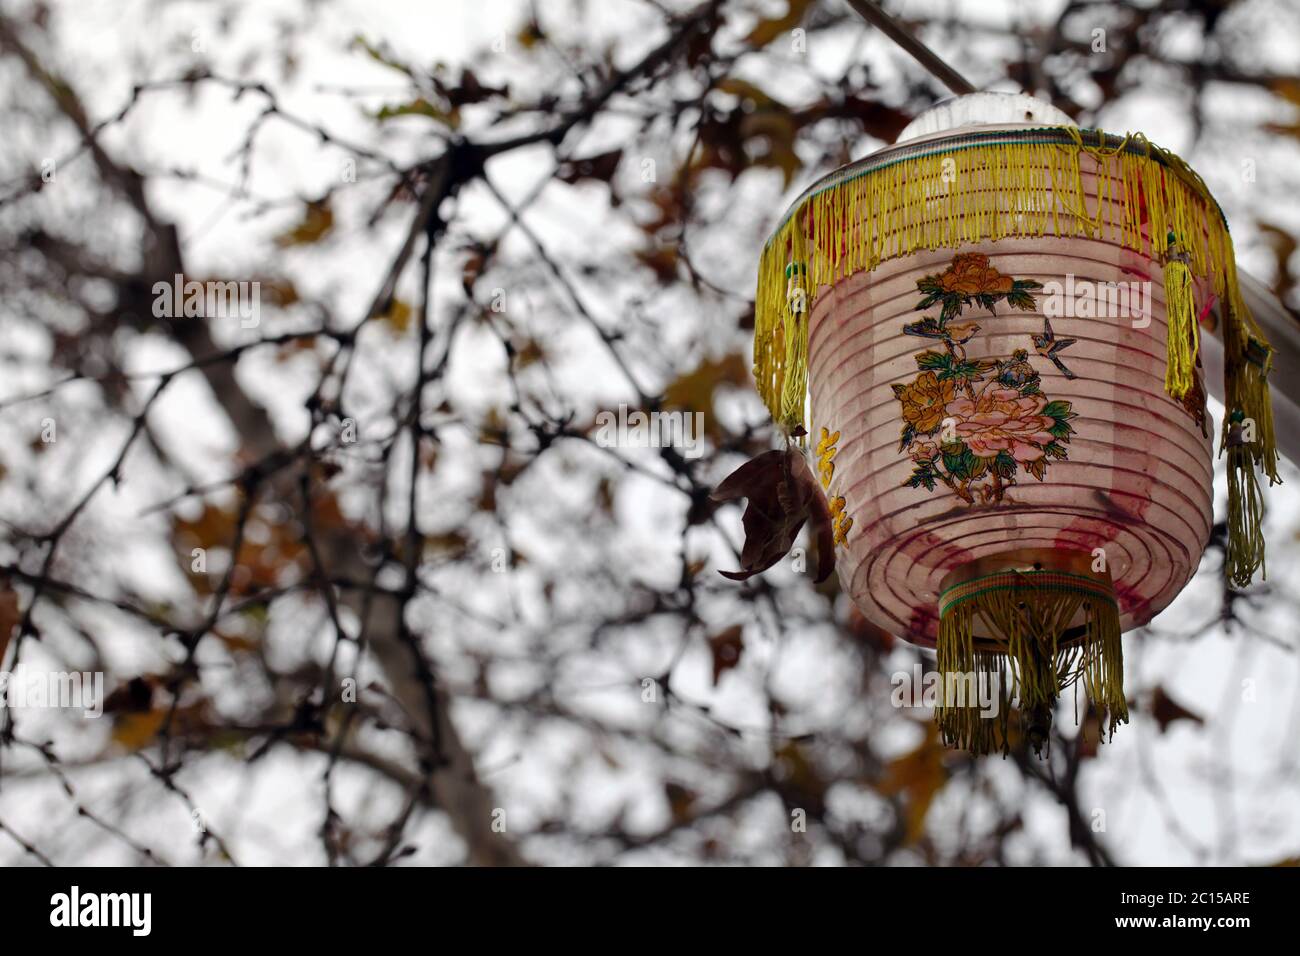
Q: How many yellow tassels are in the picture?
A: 3